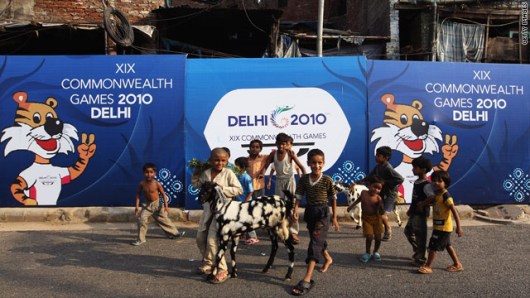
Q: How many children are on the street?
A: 12